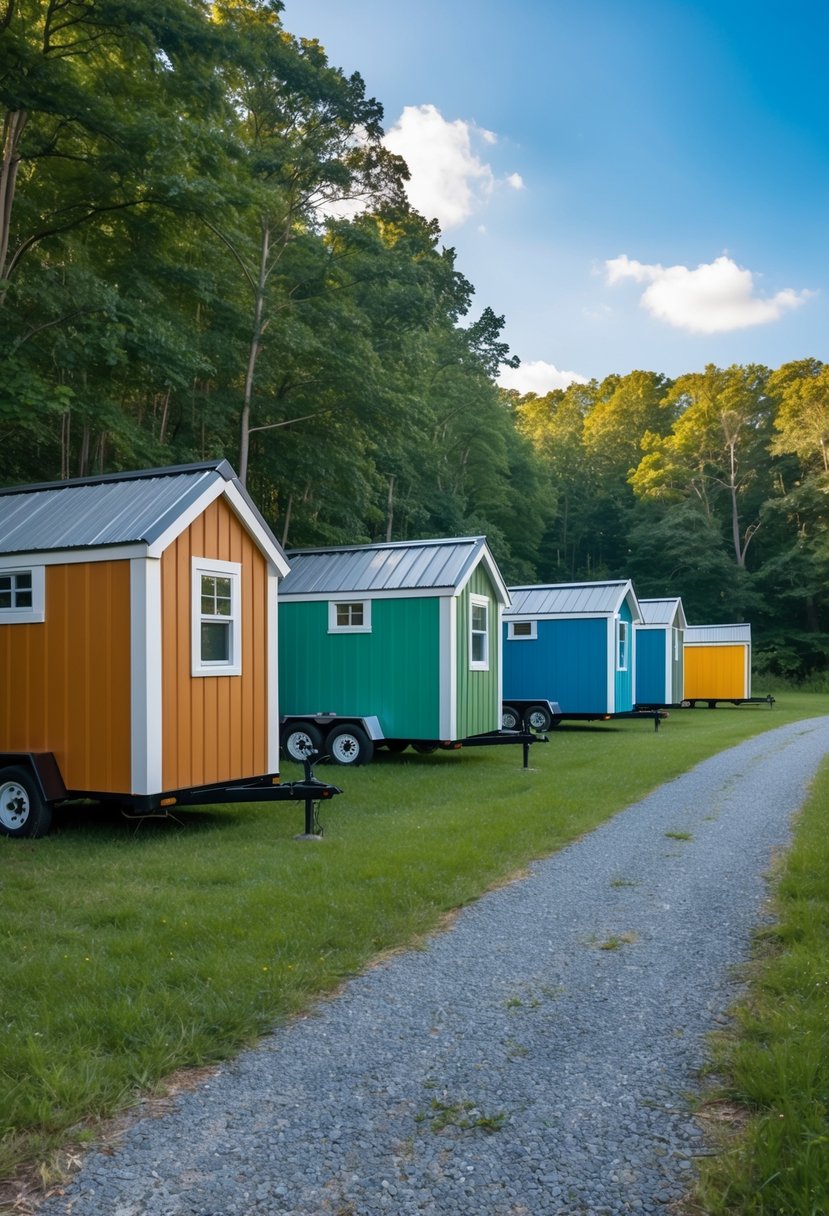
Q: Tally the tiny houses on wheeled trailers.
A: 5